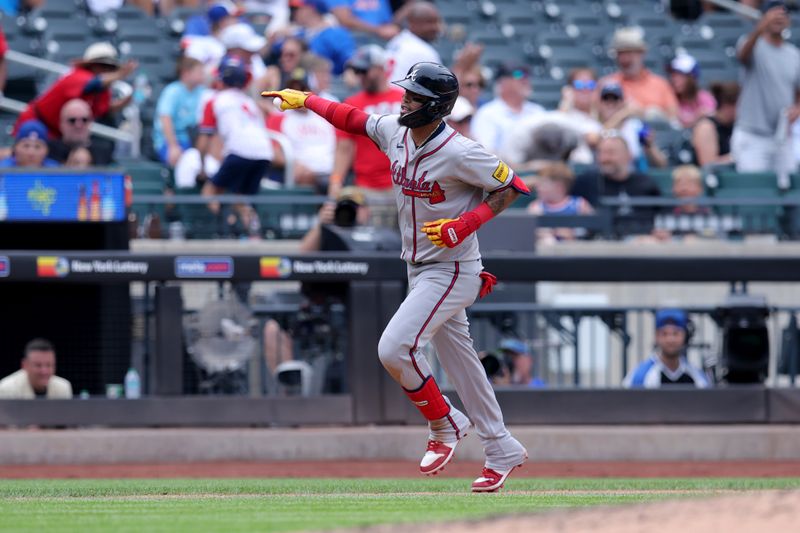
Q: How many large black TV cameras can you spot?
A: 1